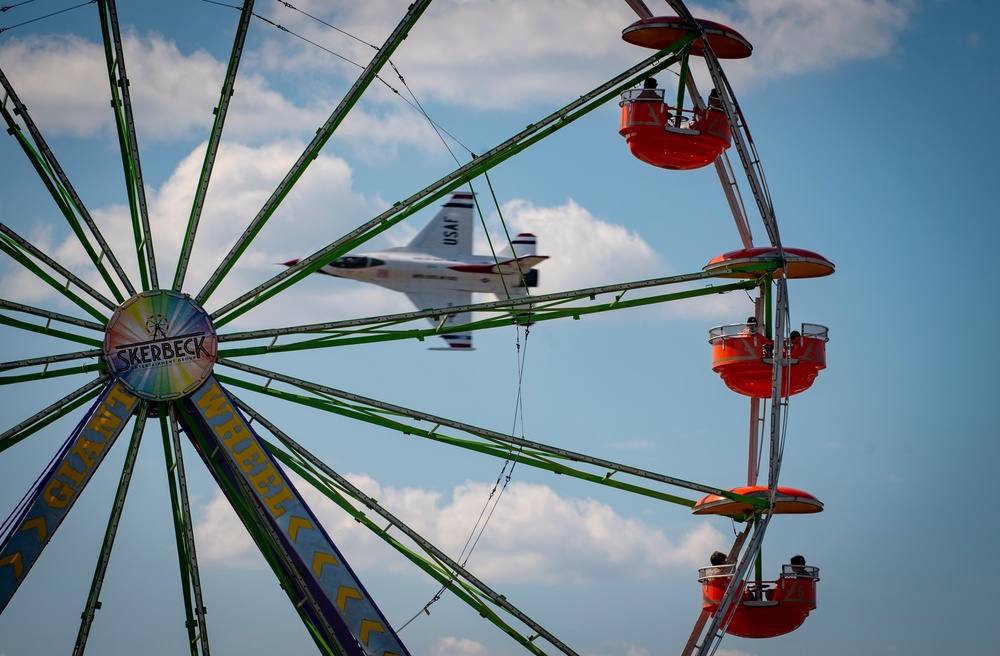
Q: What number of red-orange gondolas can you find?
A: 3